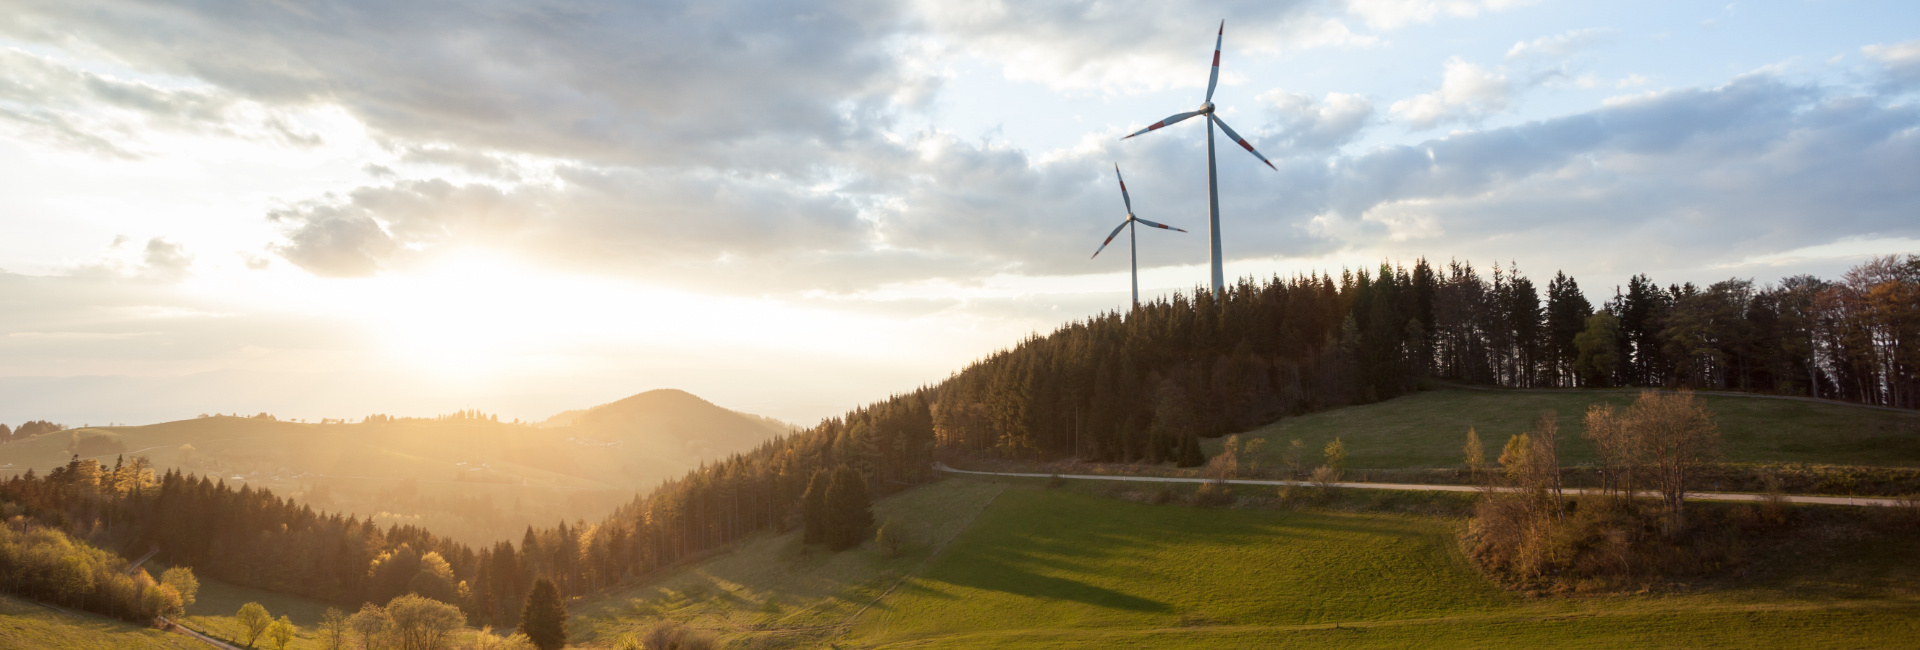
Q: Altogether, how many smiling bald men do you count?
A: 0